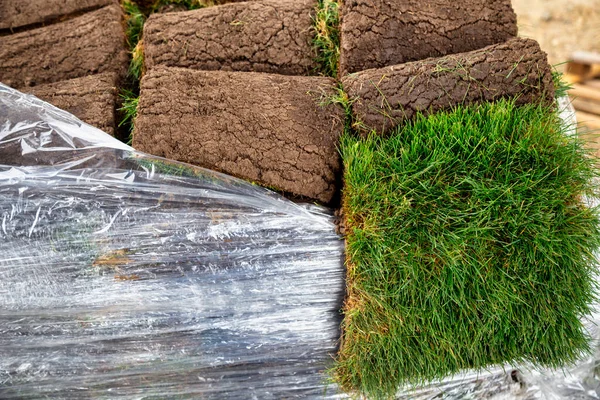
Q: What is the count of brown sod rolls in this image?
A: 7